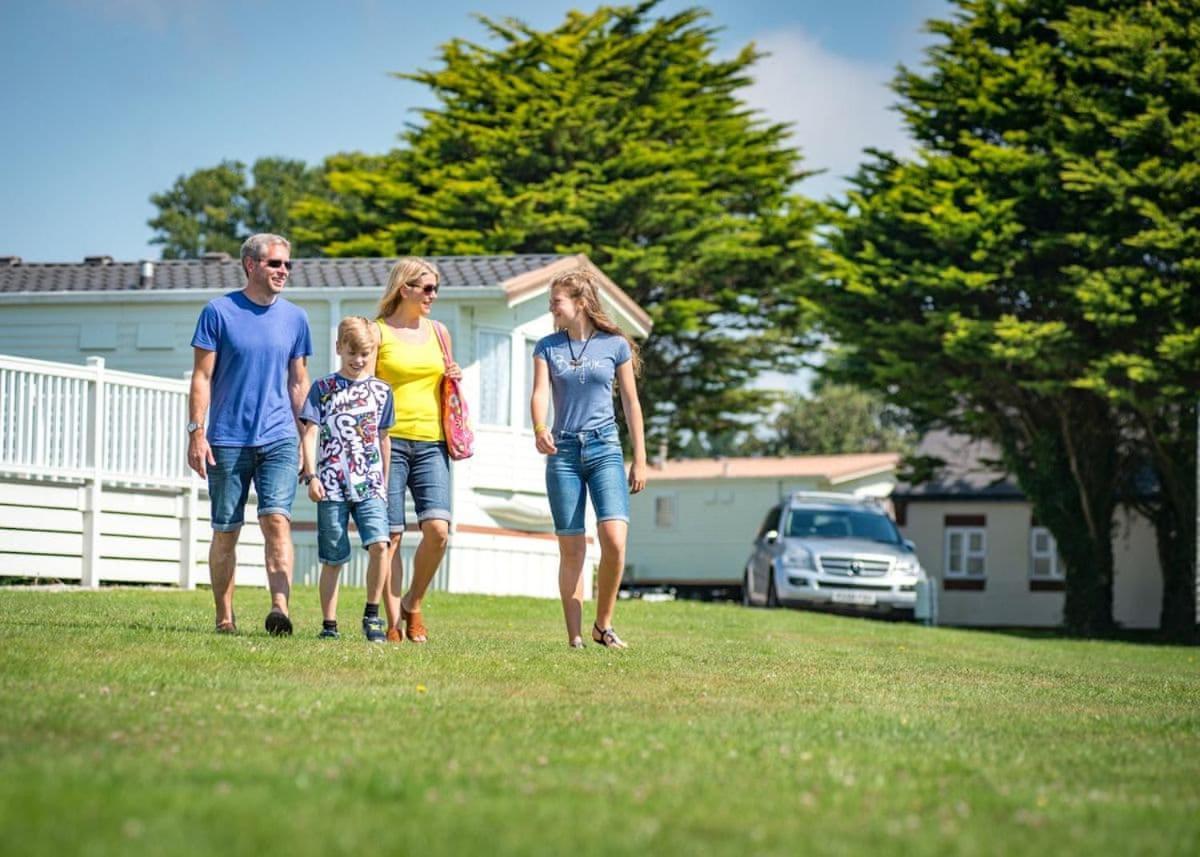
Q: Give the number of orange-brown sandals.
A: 2